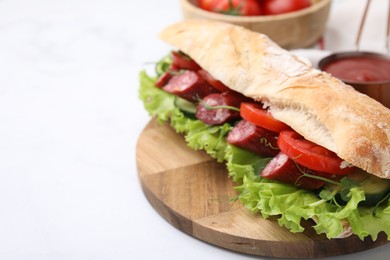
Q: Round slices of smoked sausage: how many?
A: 4